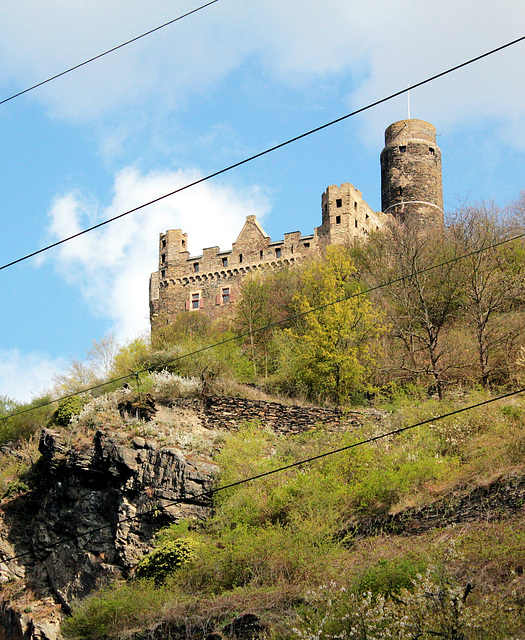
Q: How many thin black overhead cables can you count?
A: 4